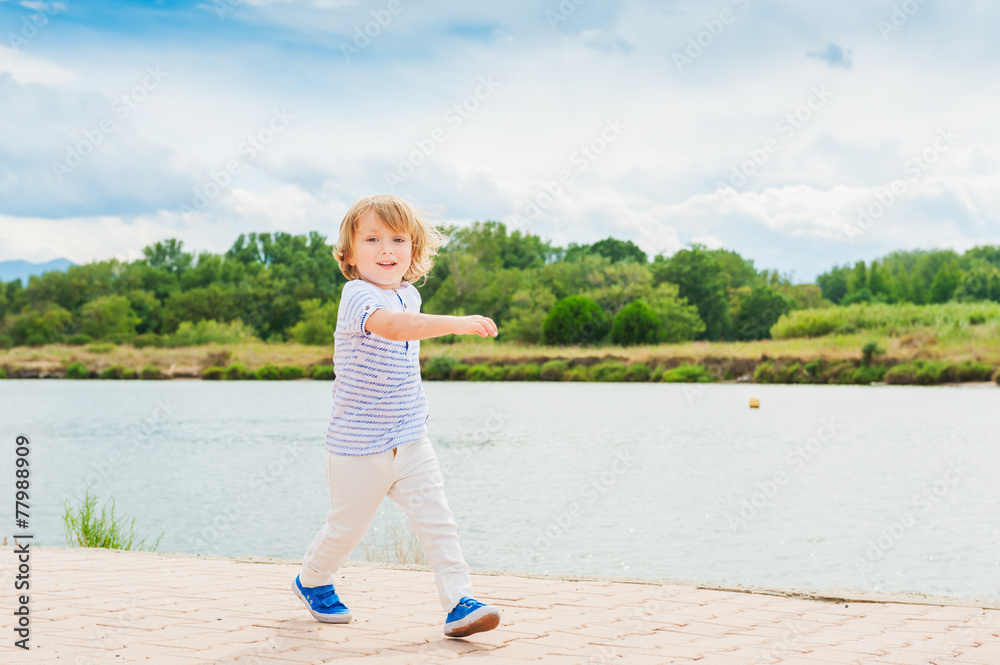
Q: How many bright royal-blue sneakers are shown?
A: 2